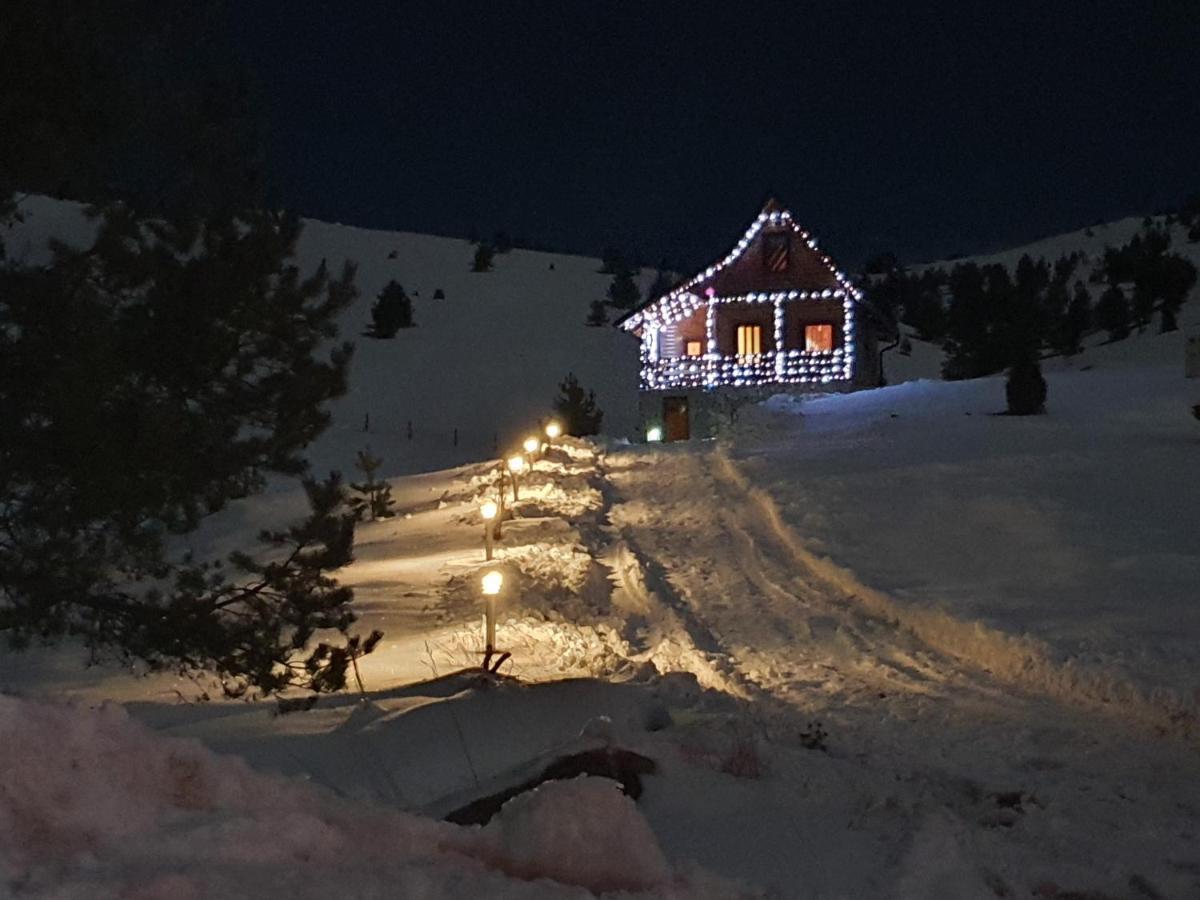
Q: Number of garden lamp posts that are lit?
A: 5